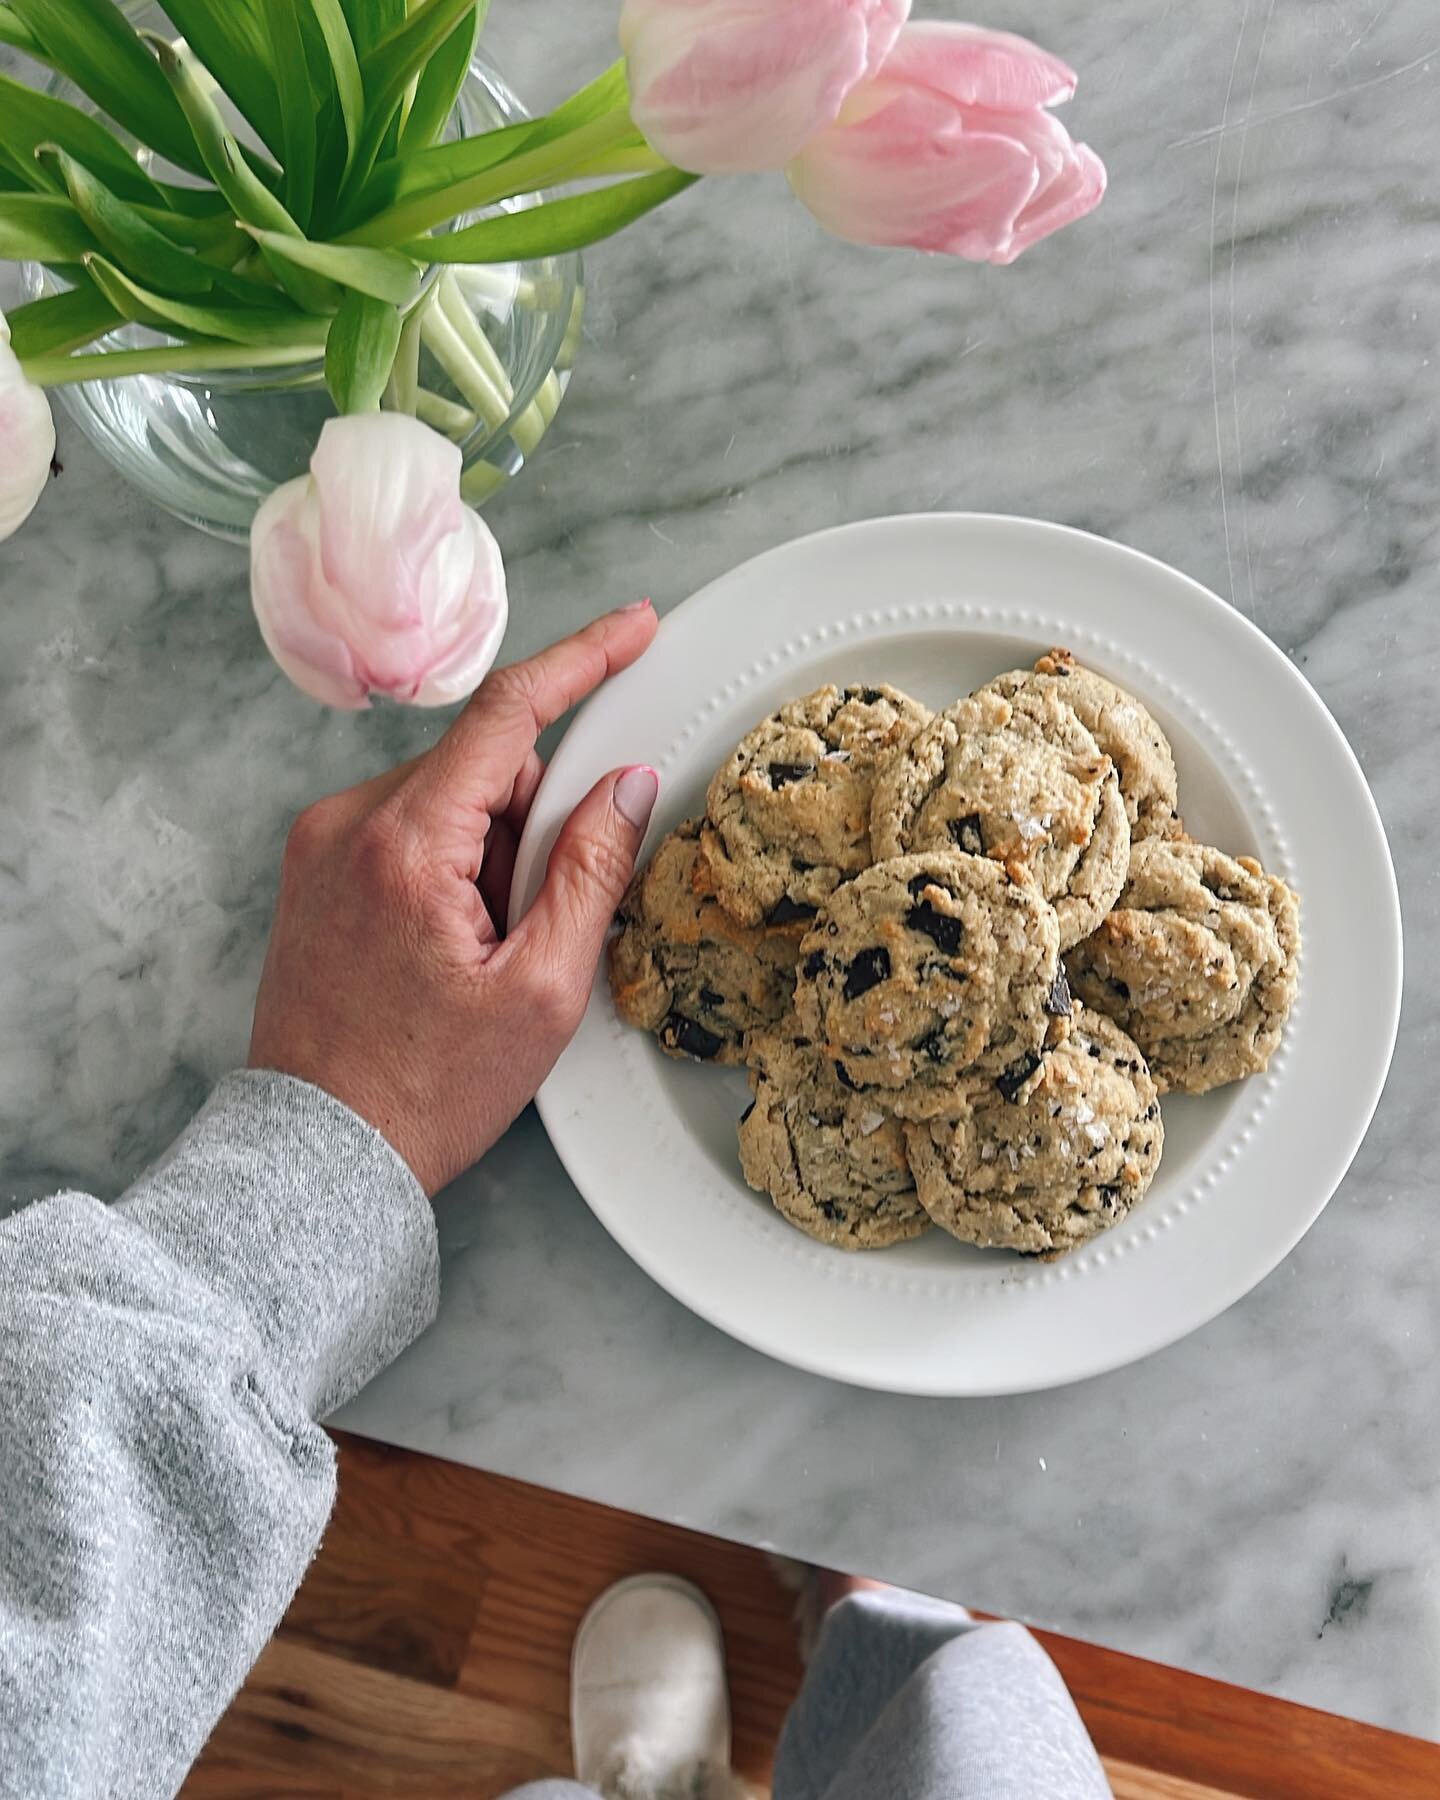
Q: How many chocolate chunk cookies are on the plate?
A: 8